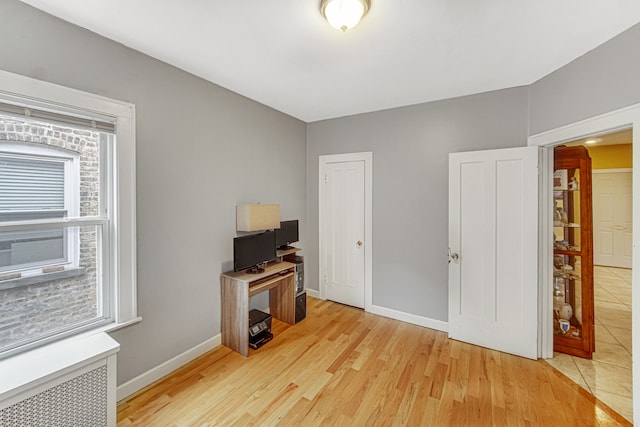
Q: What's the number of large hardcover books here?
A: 0